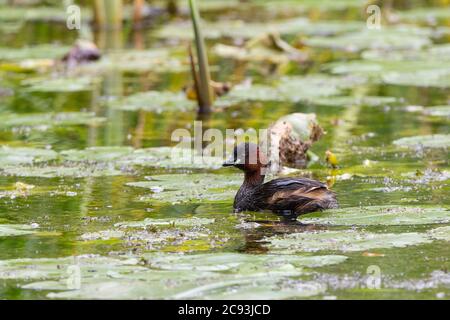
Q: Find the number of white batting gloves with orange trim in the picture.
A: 0